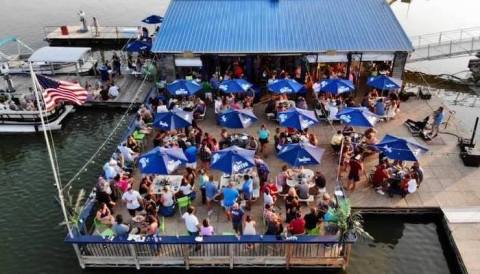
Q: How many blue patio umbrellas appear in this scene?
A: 15